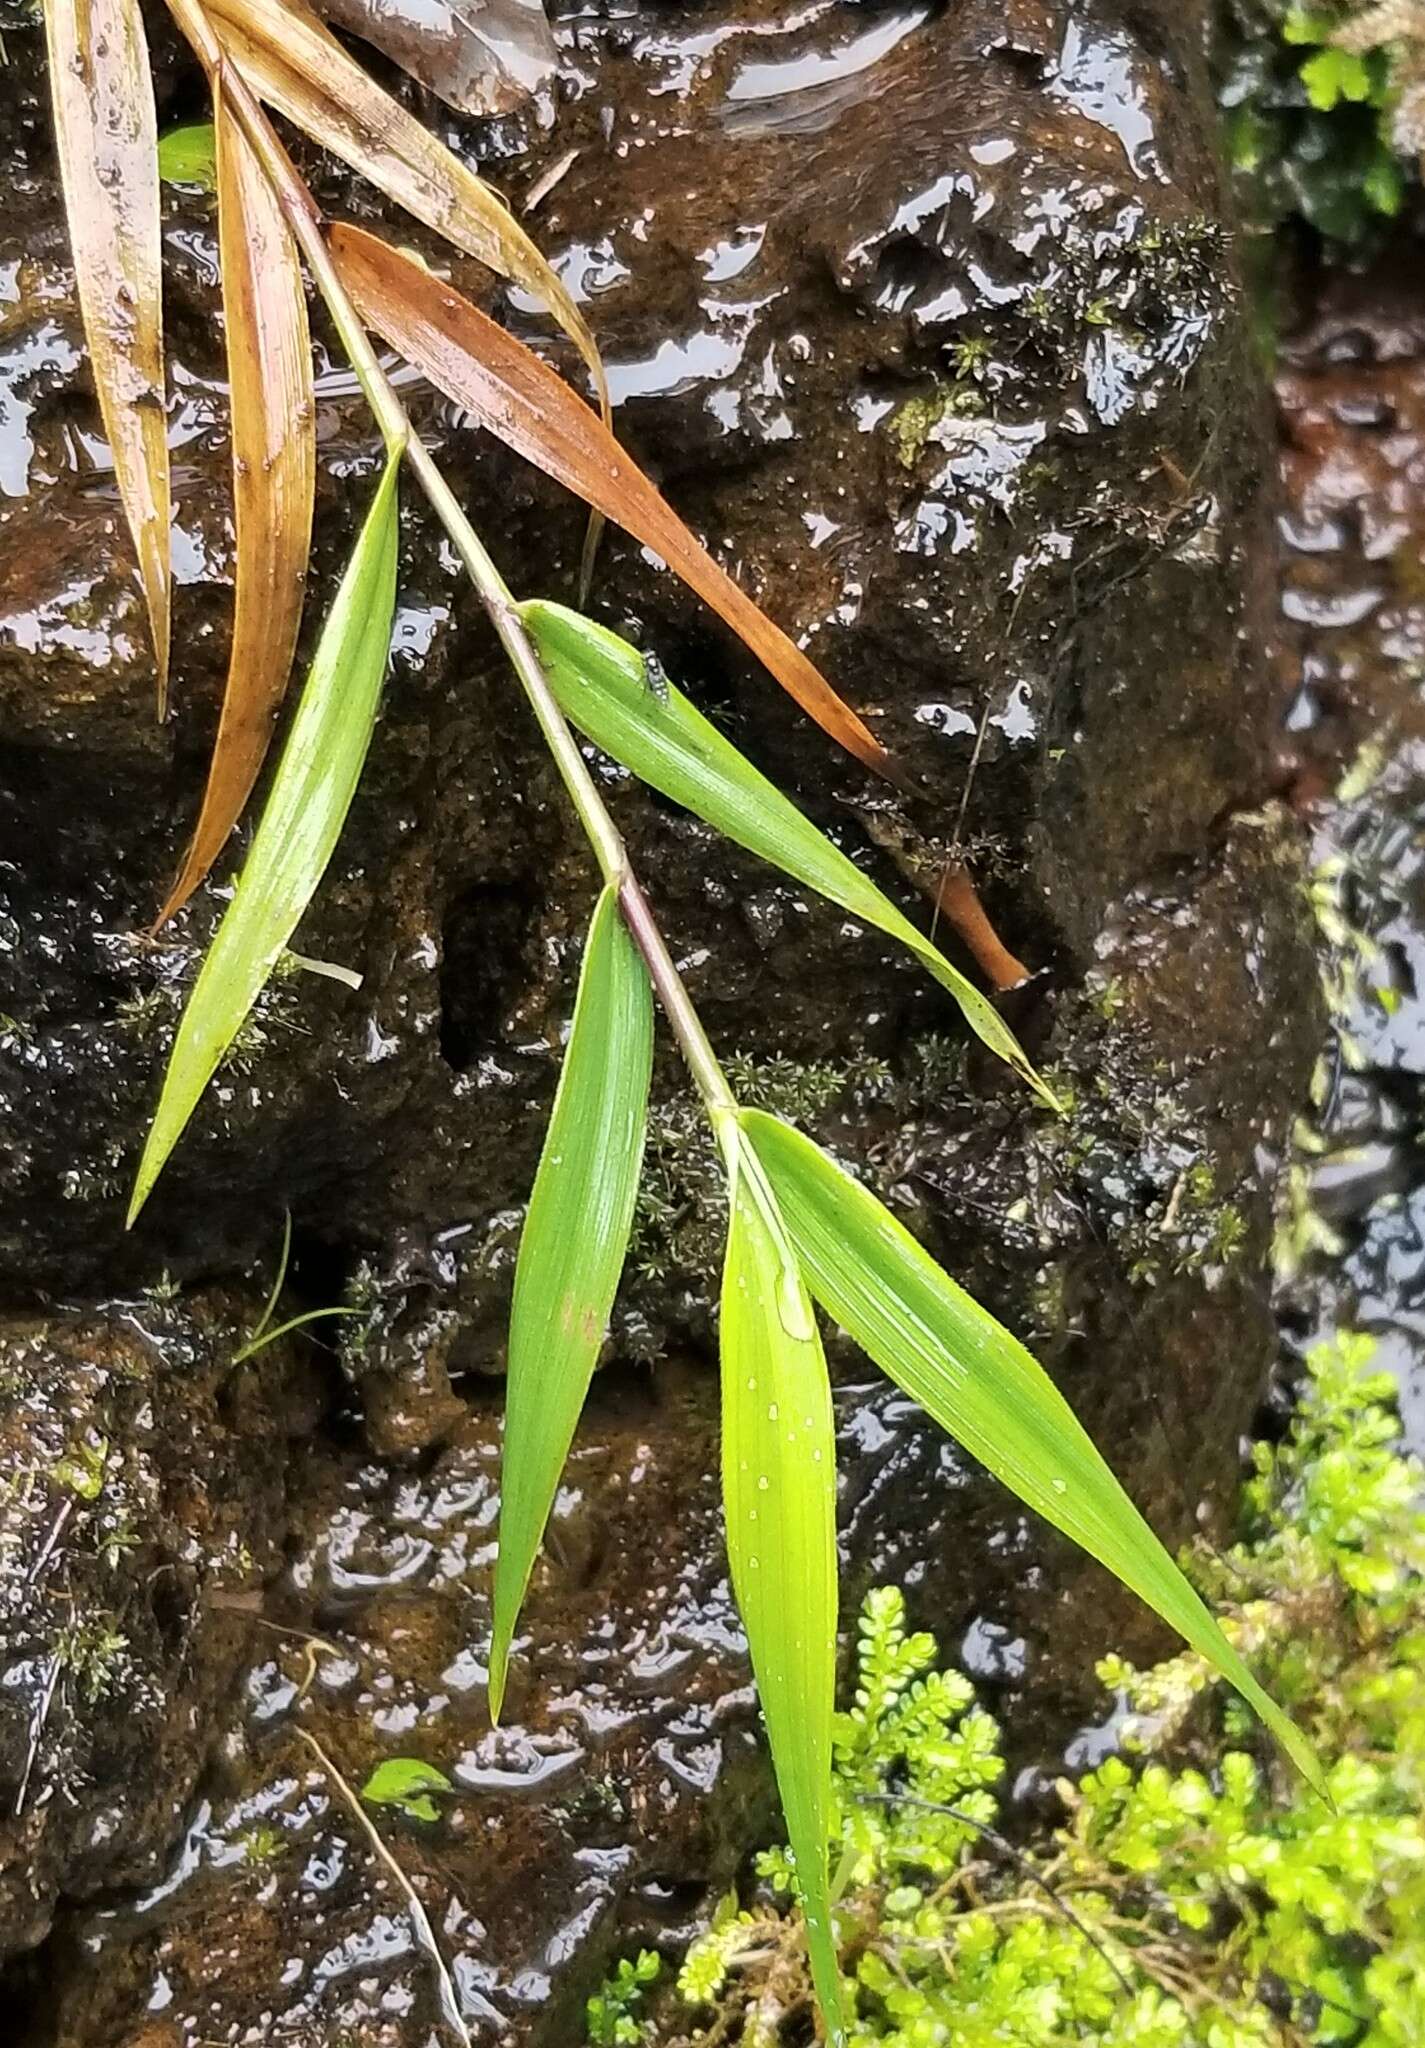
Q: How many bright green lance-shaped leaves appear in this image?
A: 5